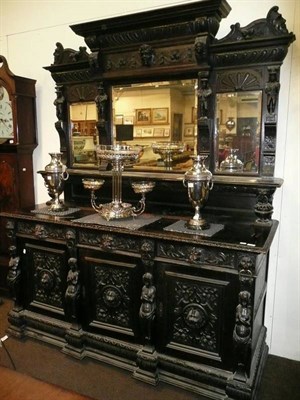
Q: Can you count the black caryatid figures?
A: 8